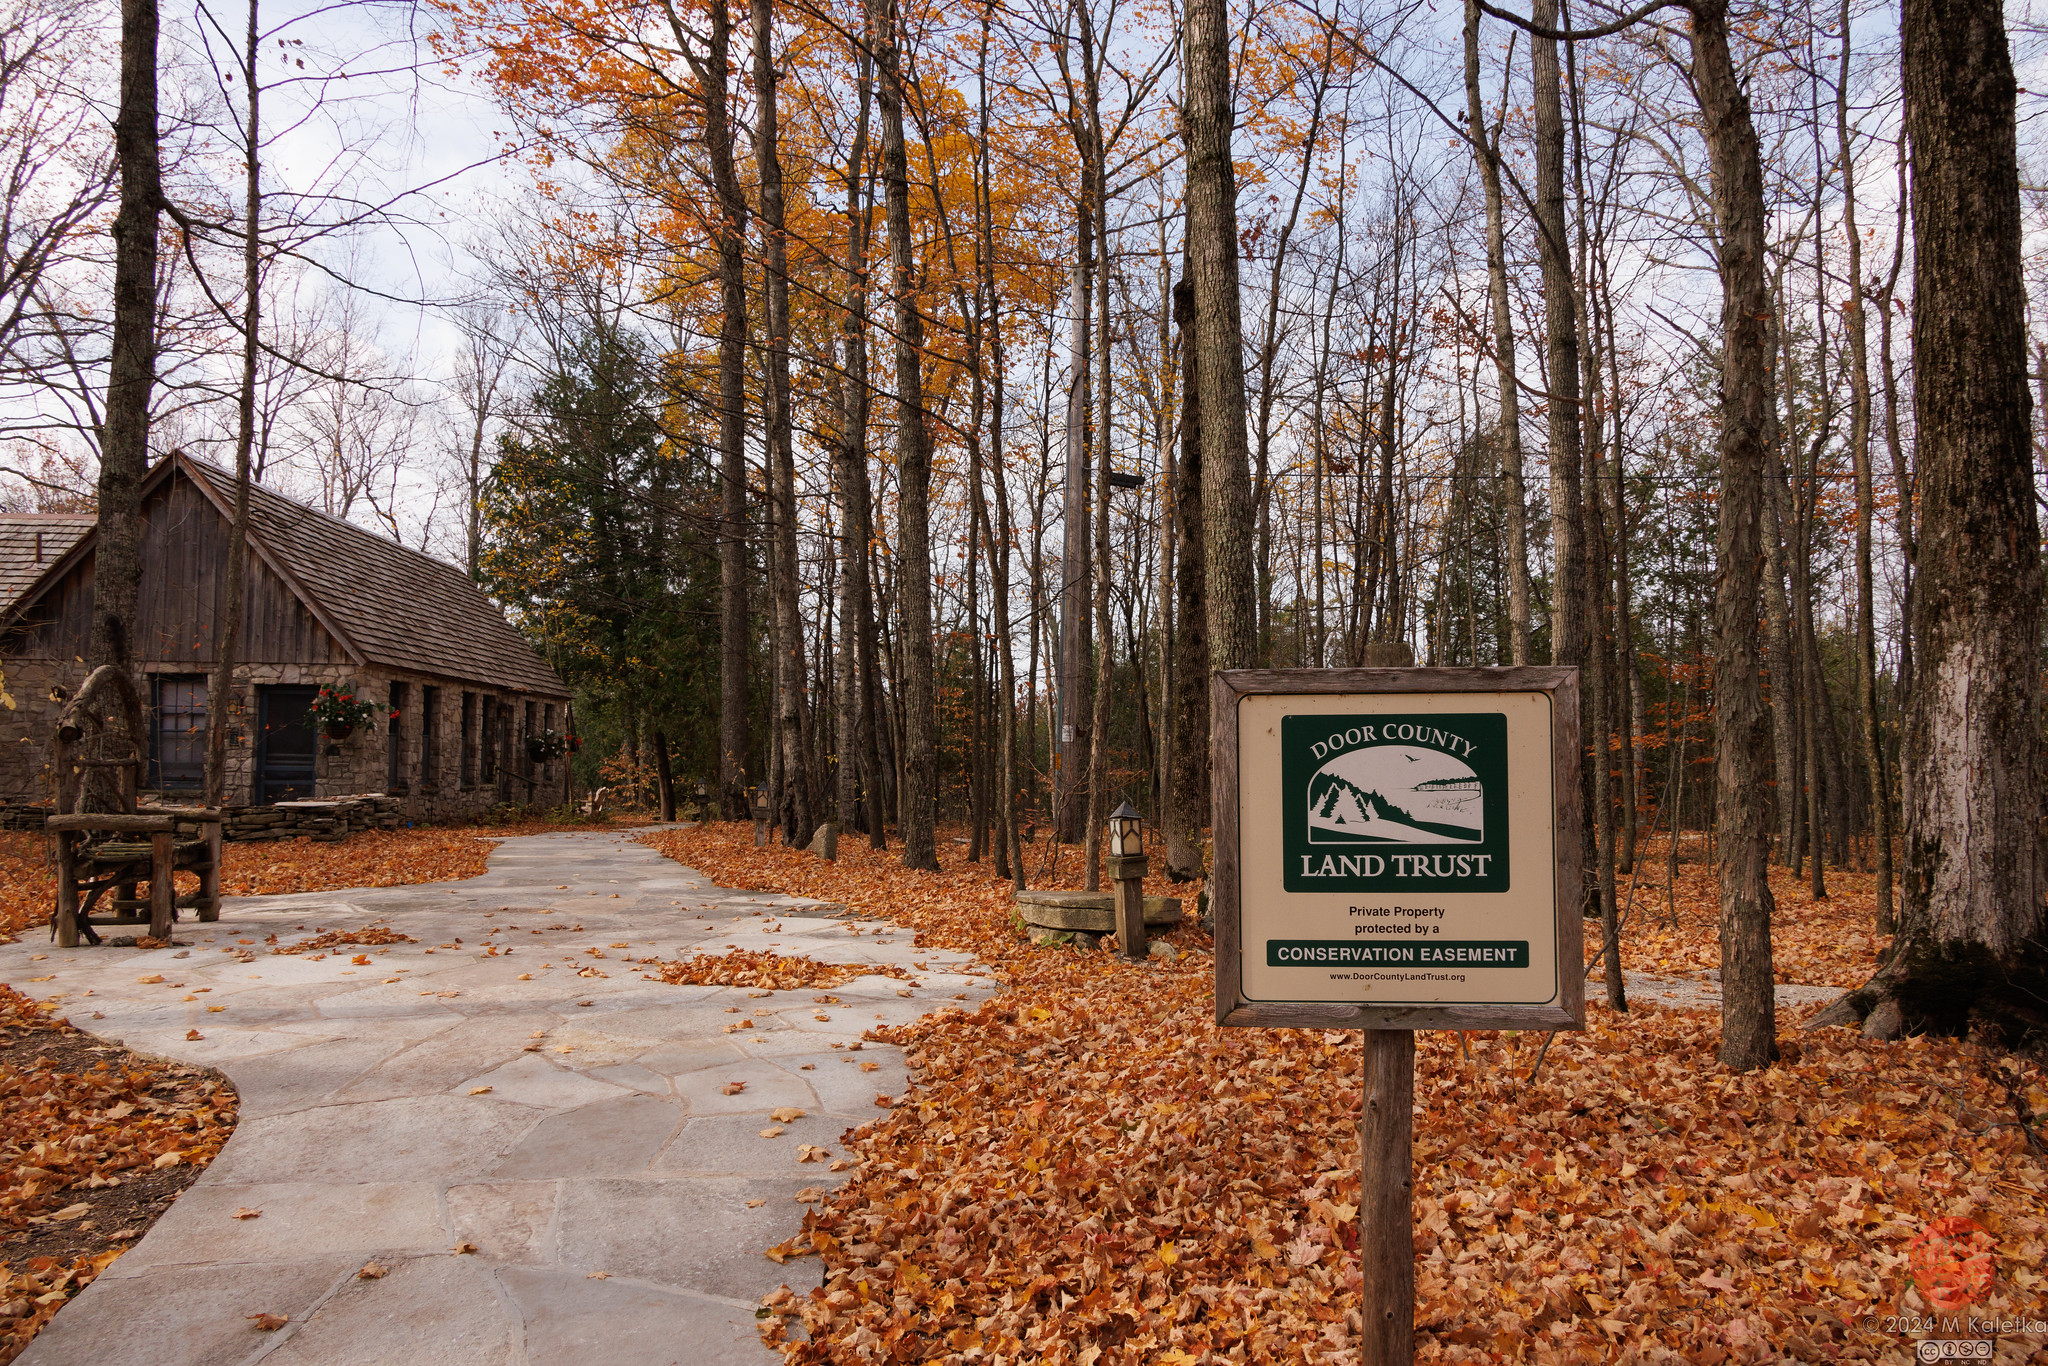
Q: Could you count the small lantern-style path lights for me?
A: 3